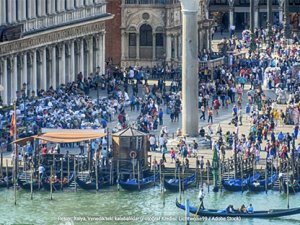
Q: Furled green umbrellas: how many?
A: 1